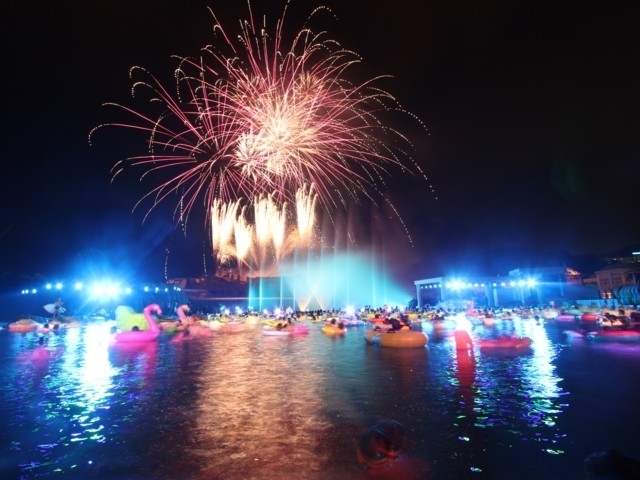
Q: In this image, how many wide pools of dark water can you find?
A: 1